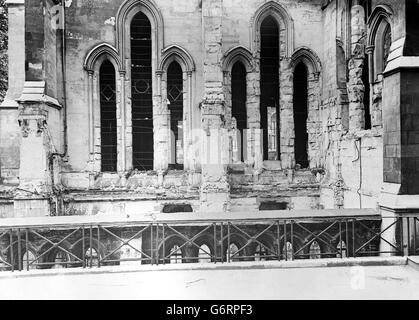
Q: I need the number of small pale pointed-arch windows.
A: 10